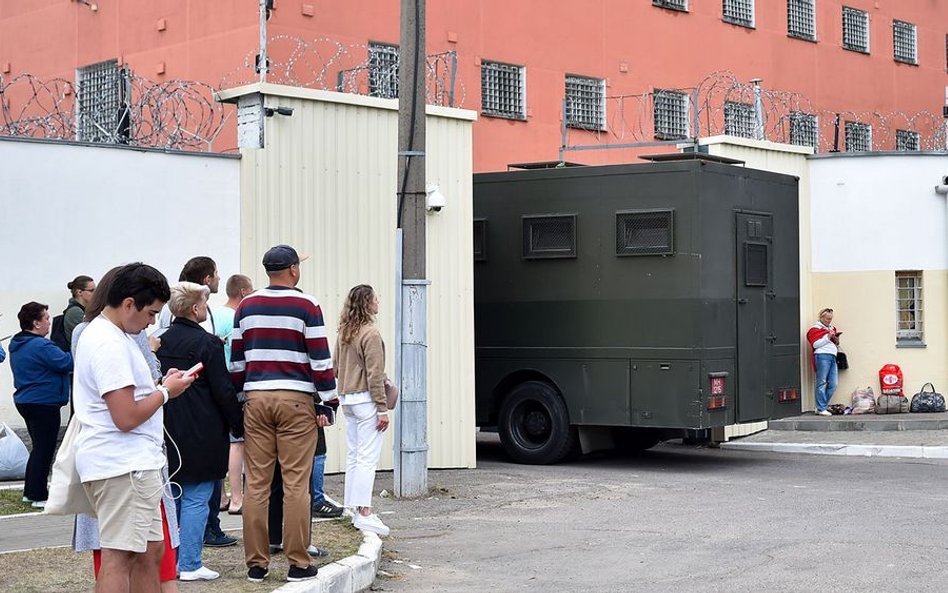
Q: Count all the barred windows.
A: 15